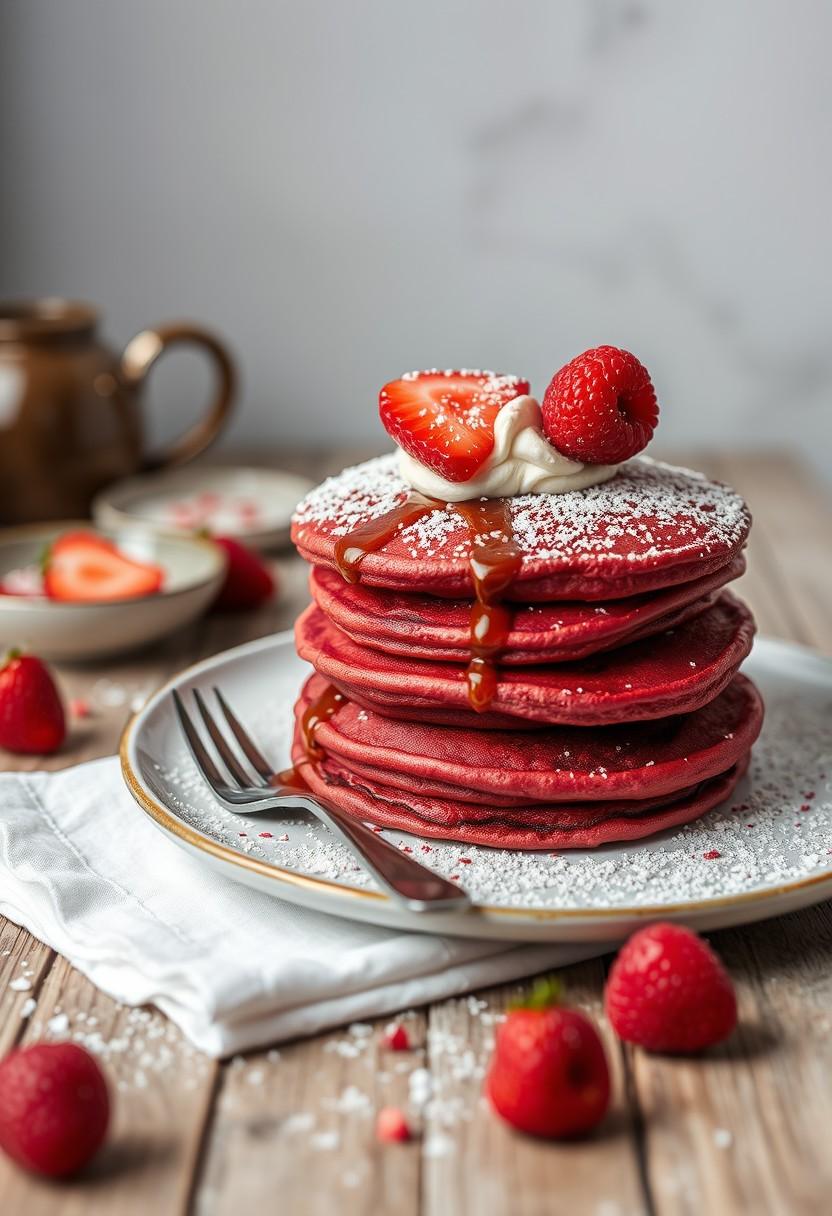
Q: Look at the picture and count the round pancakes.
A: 5